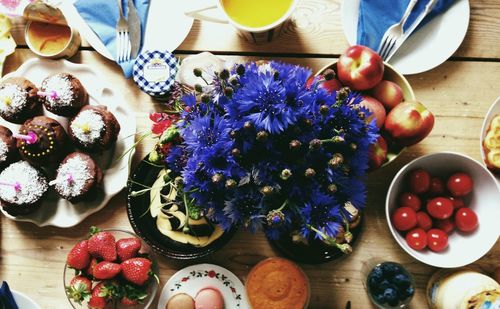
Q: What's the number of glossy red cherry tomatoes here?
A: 12